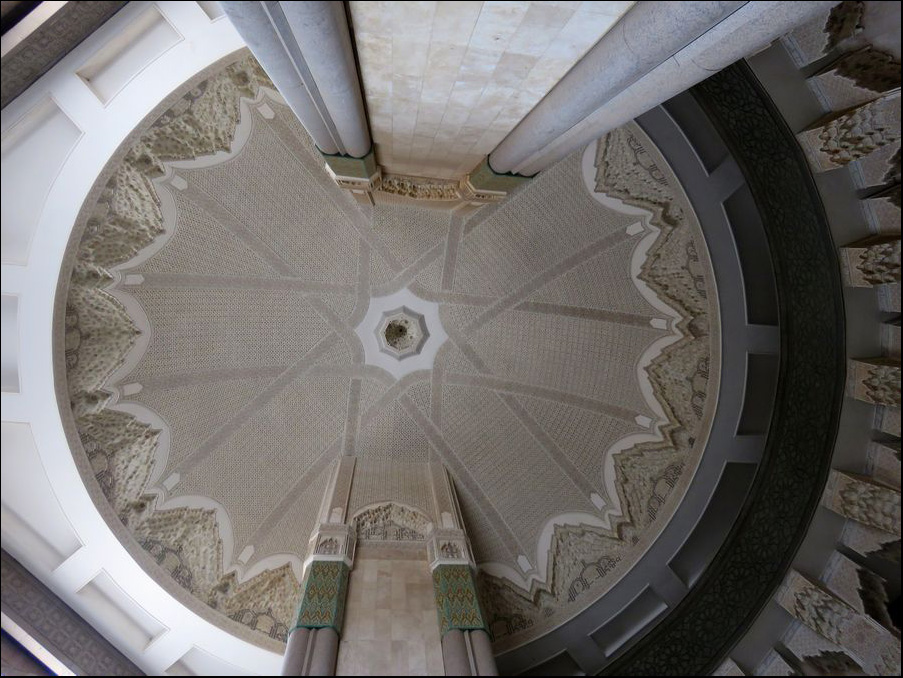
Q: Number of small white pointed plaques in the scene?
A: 11